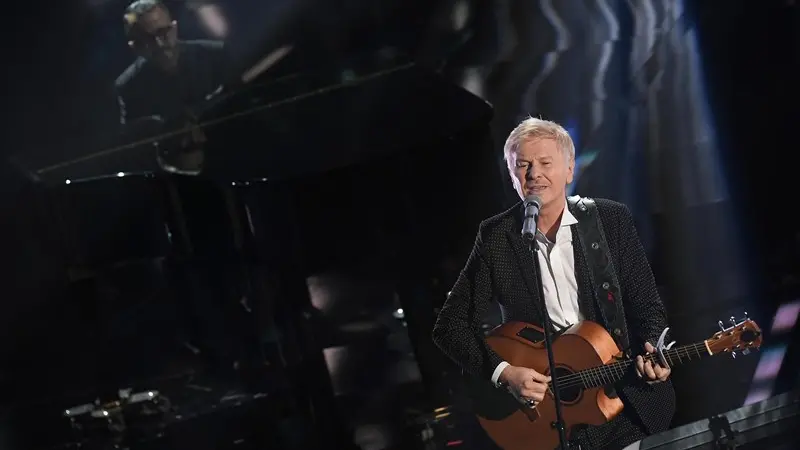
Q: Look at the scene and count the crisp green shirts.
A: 0